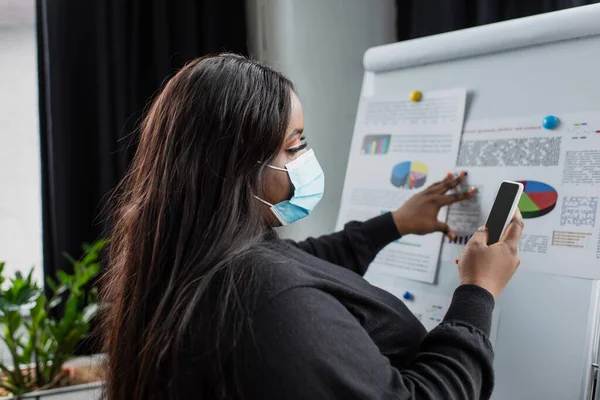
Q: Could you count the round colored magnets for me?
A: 3